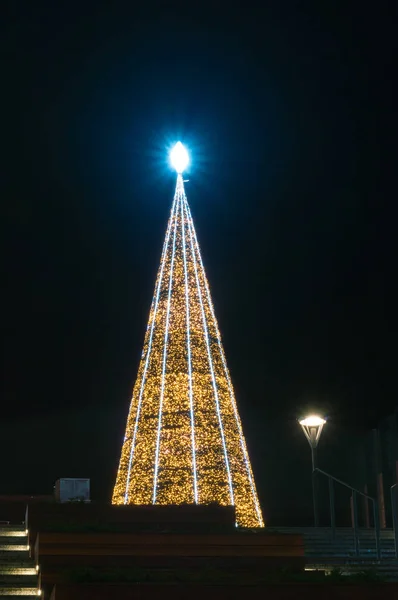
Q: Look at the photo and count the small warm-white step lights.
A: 4